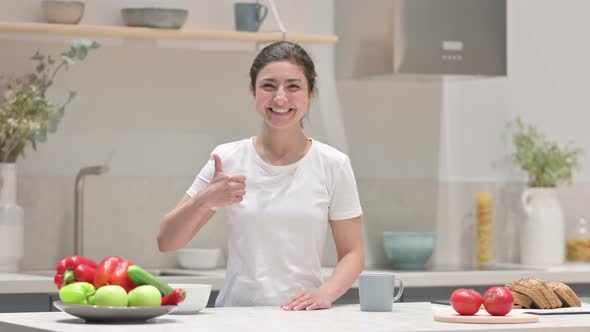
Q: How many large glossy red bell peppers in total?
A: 2